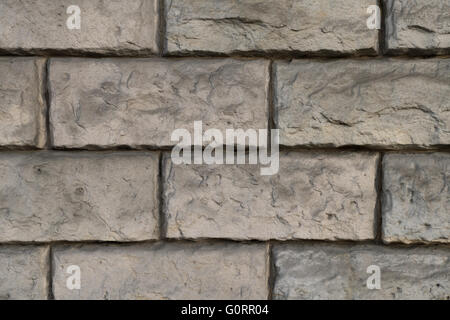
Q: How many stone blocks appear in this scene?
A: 12